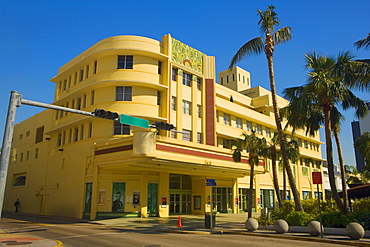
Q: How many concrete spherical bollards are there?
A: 4